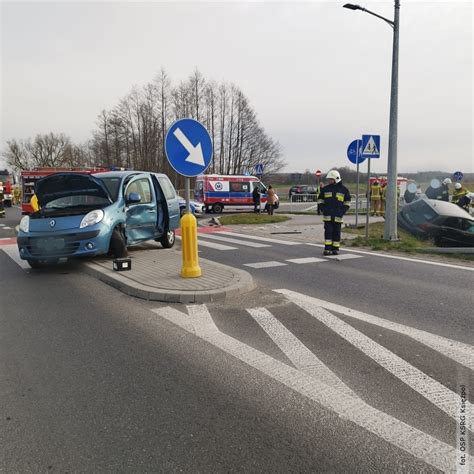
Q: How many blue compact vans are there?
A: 1